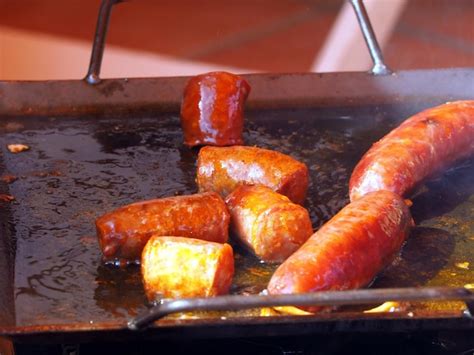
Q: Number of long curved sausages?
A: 2